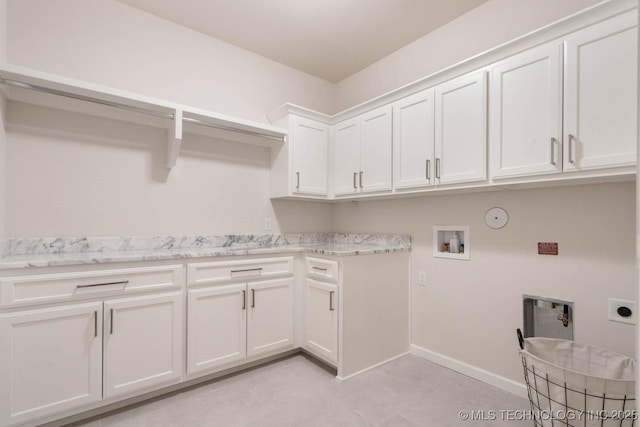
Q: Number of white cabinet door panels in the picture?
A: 12